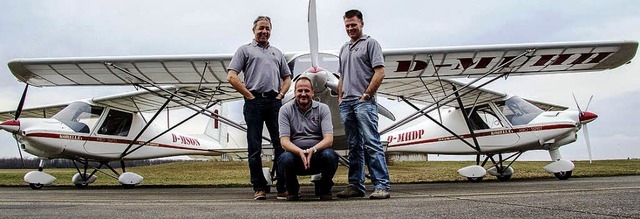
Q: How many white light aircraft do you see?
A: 3